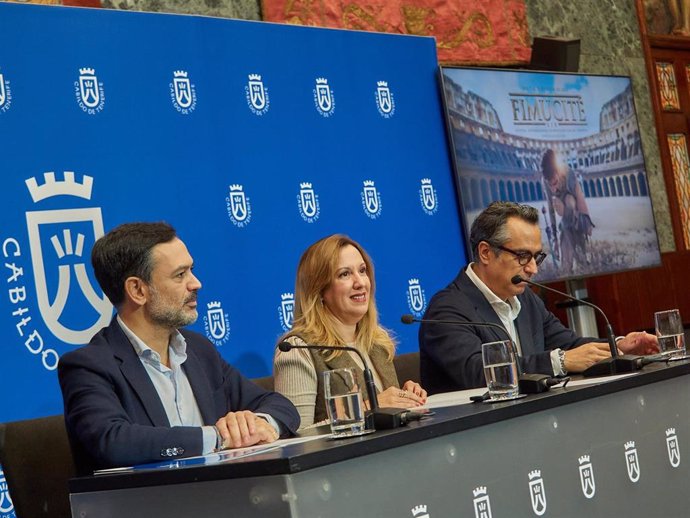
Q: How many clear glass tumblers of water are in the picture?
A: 3